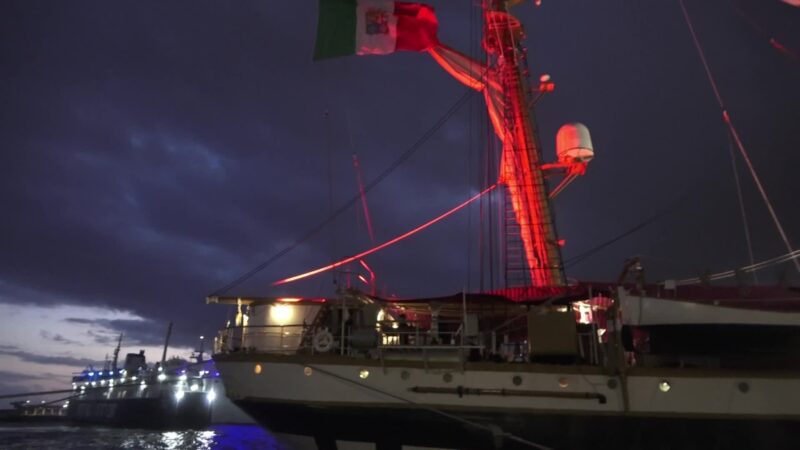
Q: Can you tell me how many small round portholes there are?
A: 10